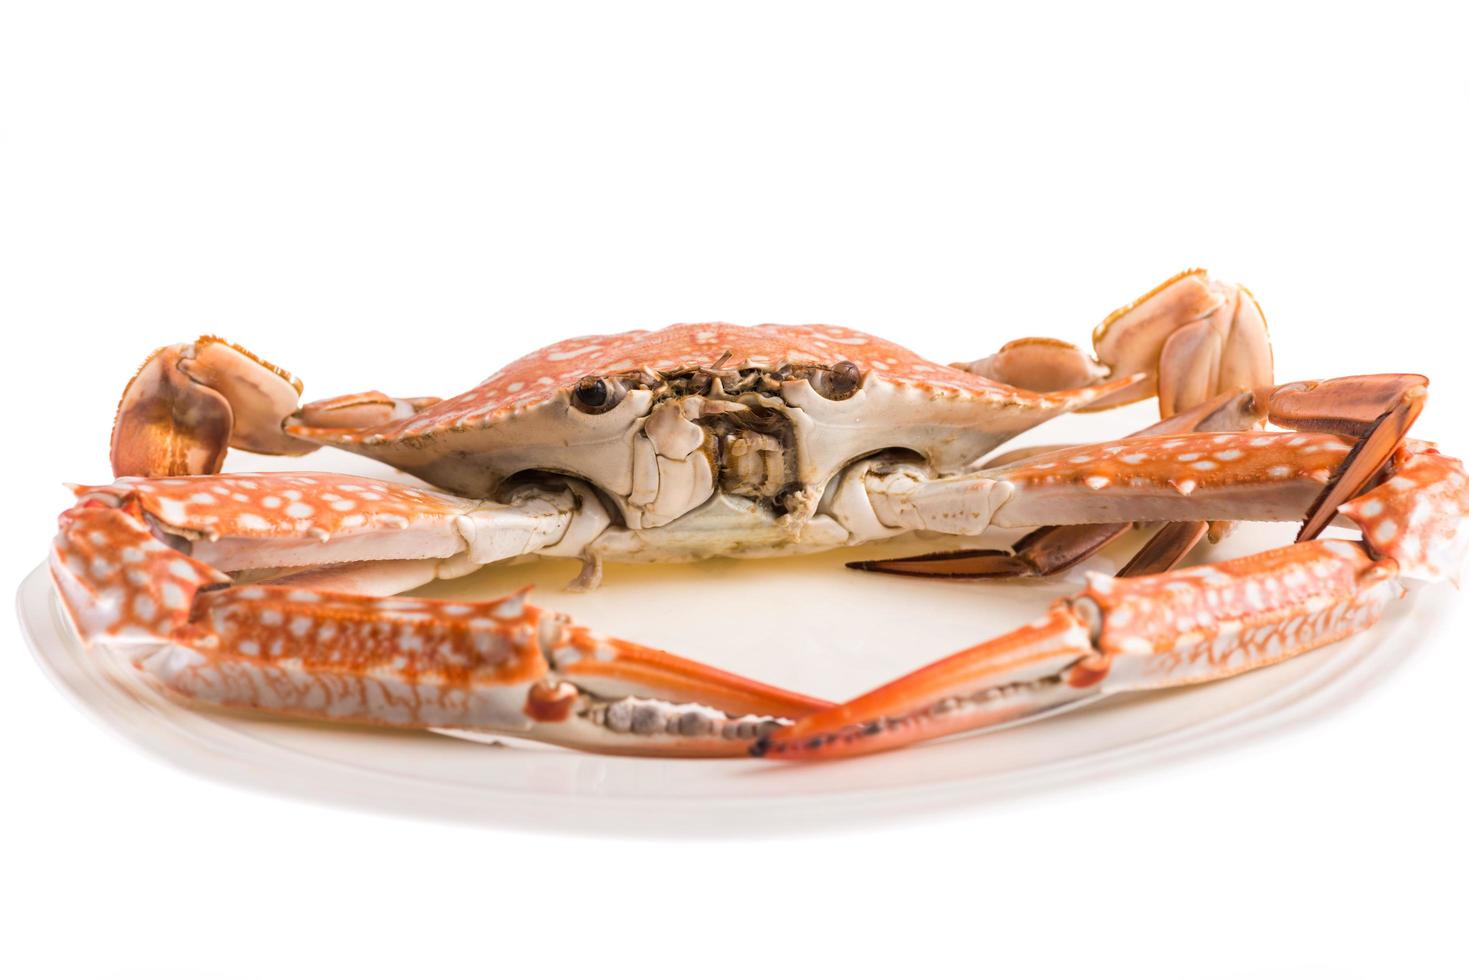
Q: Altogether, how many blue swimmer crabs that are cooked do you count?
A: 1